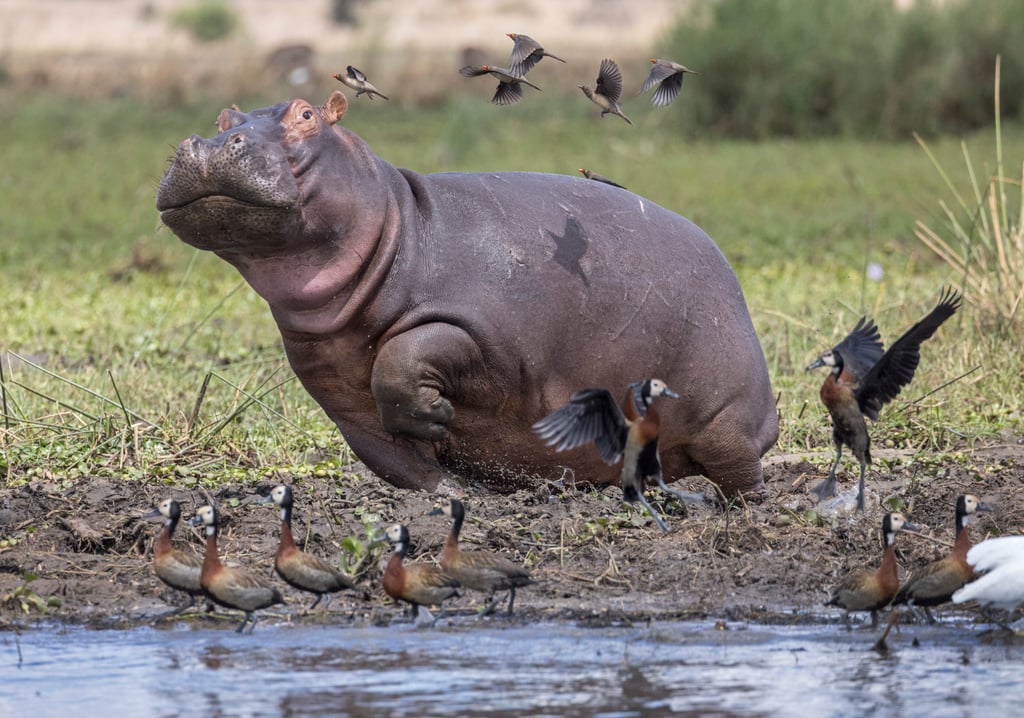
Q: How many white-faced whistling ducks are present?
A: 9